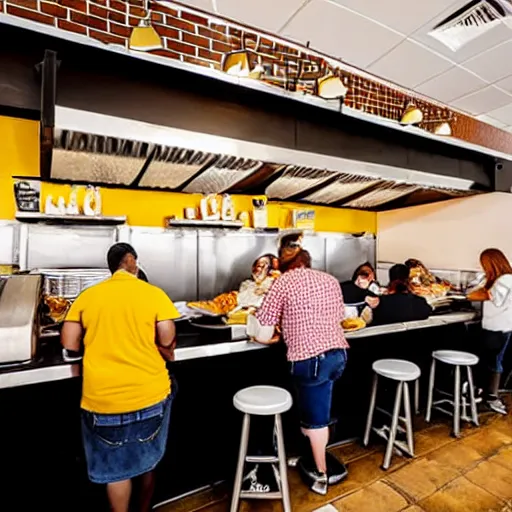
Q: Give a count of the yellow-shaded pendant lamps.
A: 5